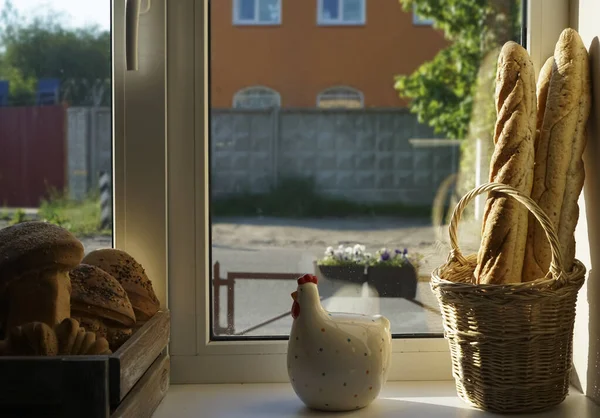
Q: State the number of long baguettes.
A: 3